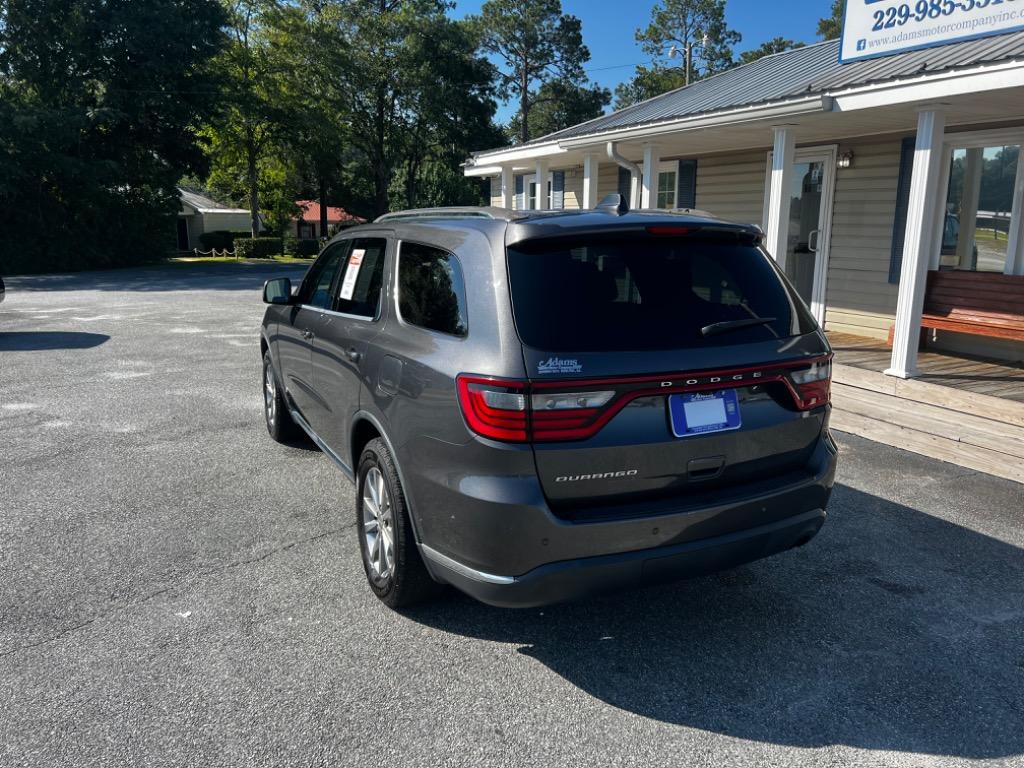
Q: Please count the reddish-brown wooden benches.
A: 1